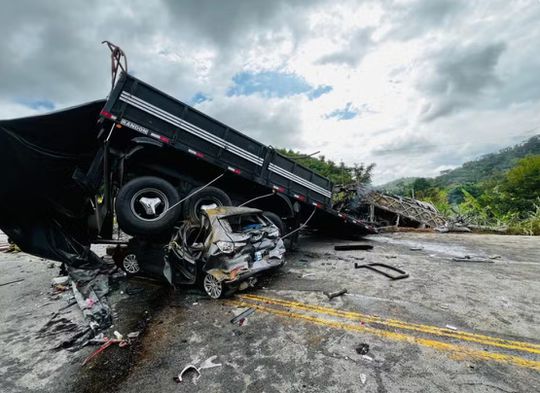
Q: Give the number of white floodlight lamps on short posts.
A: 0